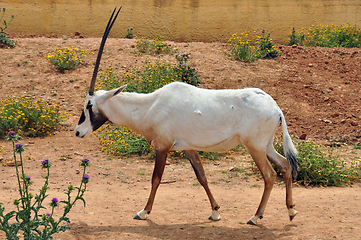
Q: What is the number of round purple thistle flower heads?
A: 8